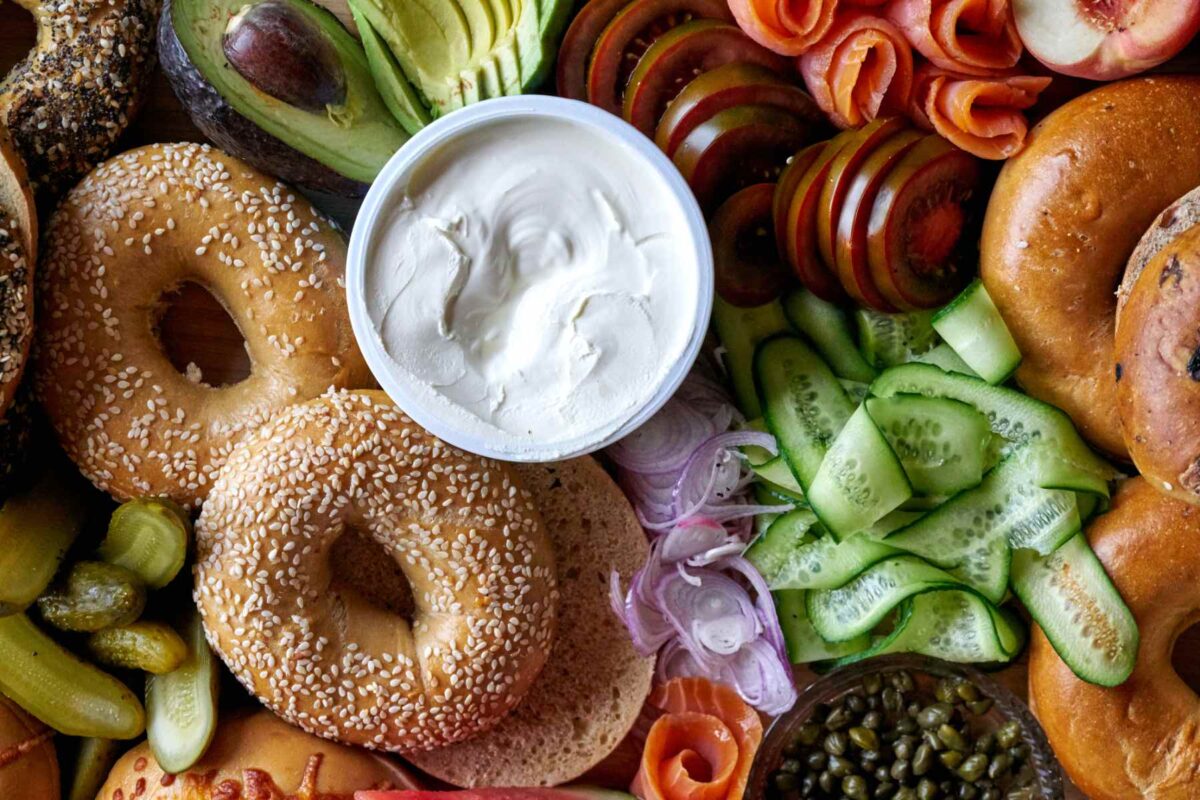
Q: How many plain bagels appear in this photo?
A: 2